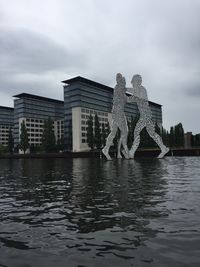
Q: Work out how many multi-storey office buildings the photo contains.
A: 3